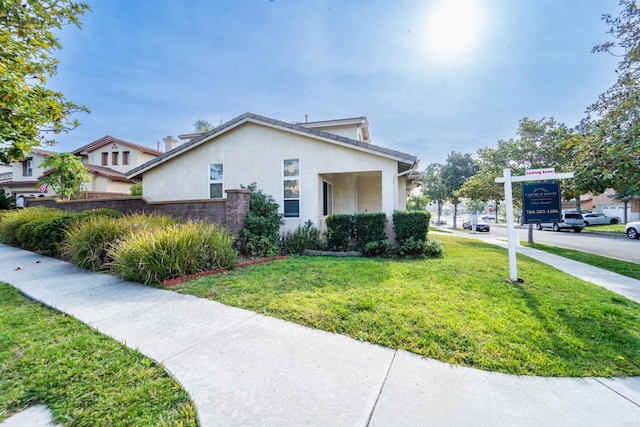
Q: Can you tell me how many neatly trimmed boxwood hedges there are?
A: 3